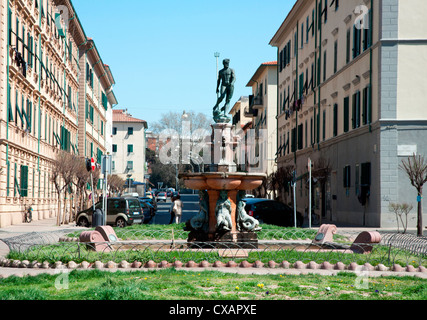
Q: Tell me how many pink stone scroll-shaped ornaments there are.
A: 4